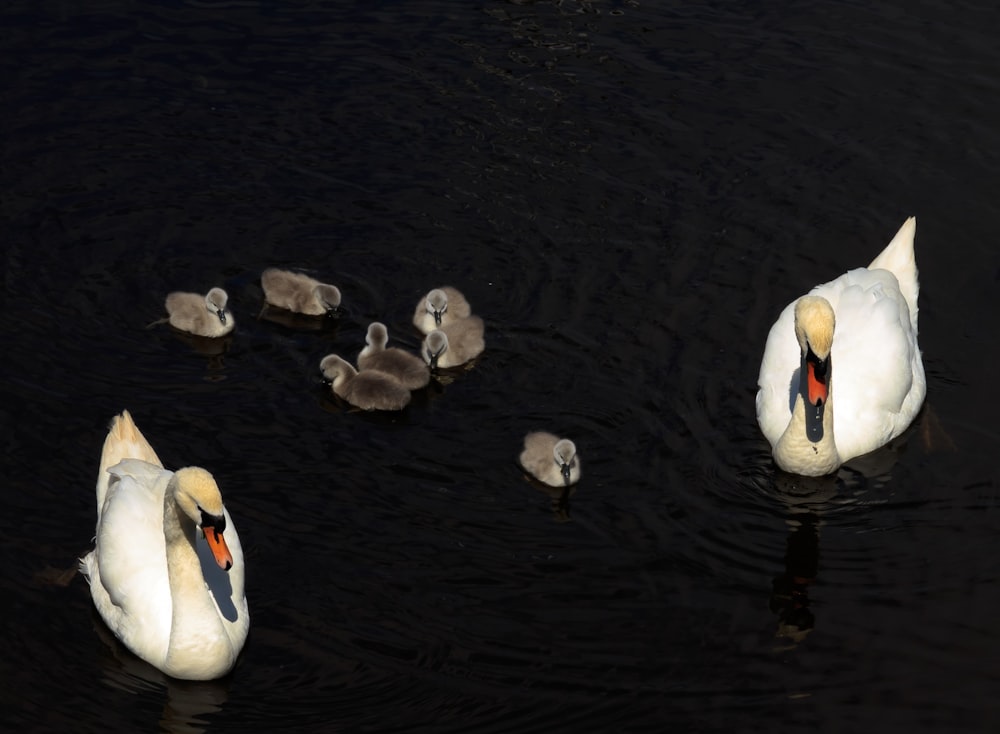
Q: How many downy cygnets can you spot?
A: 7